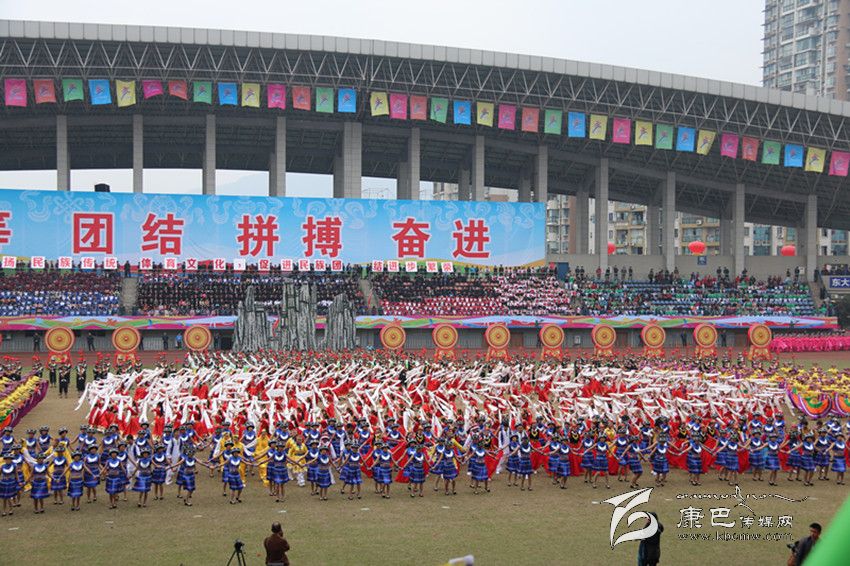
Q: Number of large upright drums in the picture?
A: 11